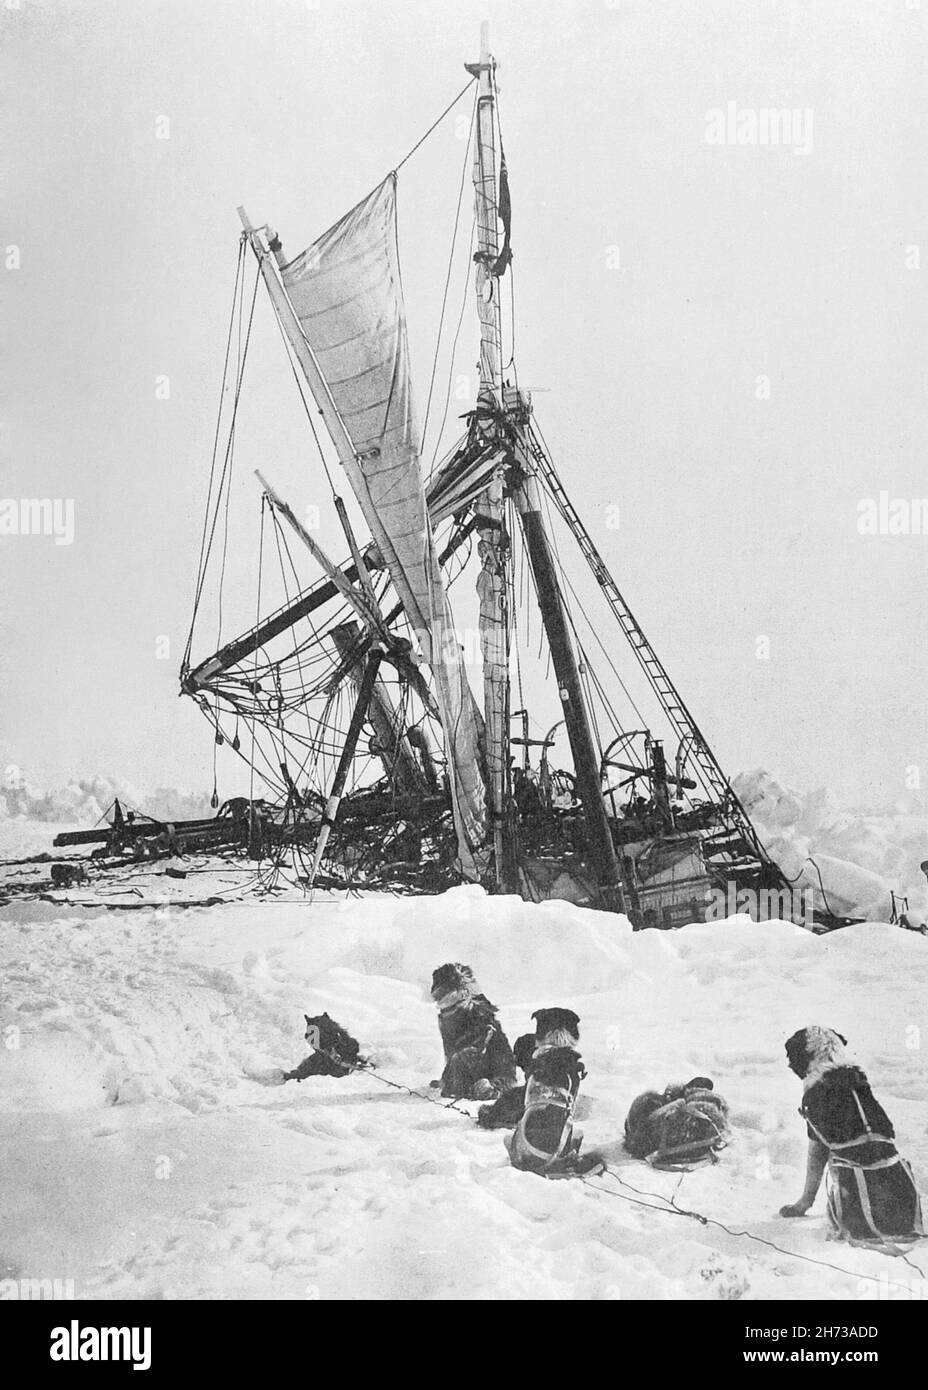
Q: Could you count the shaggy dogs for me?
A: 6